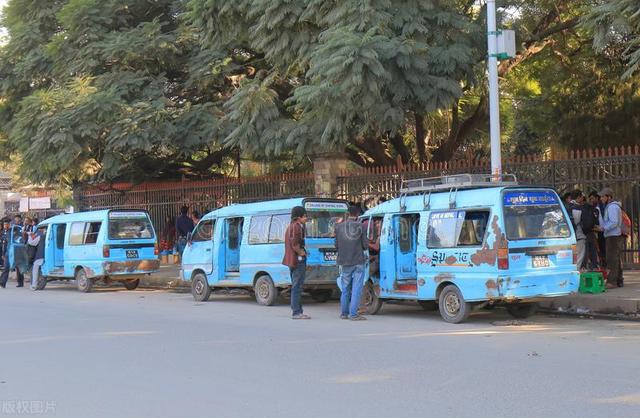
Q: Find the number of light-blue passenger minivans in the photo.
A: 3